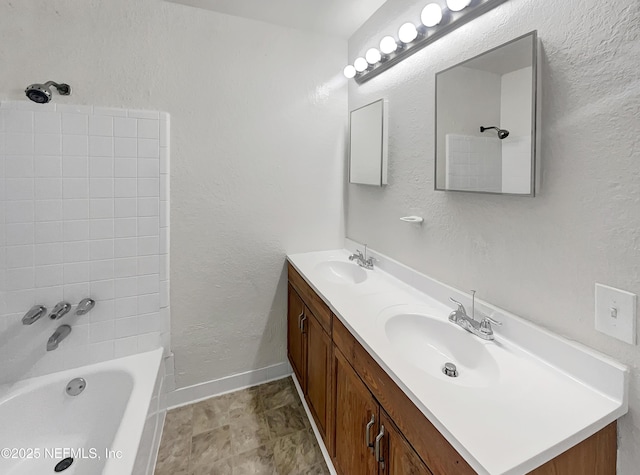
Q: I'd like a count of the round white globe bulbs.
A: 7